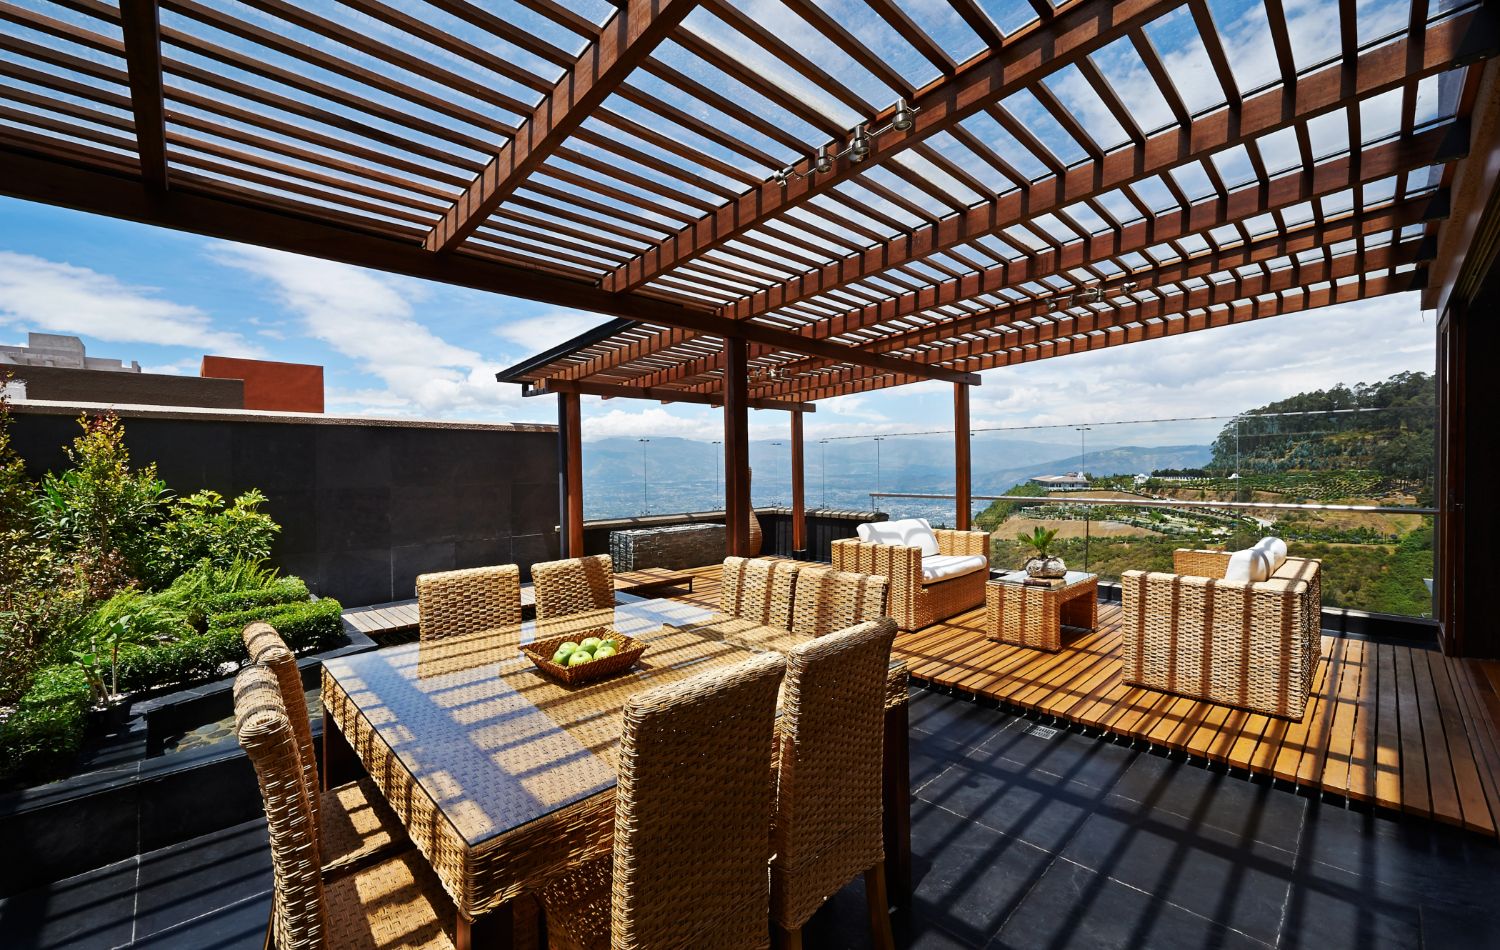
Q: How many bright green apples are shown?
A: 7